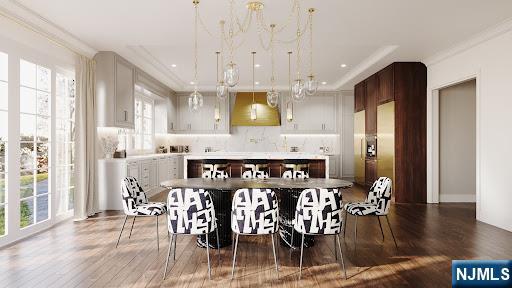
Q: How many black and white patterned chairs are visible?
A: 8